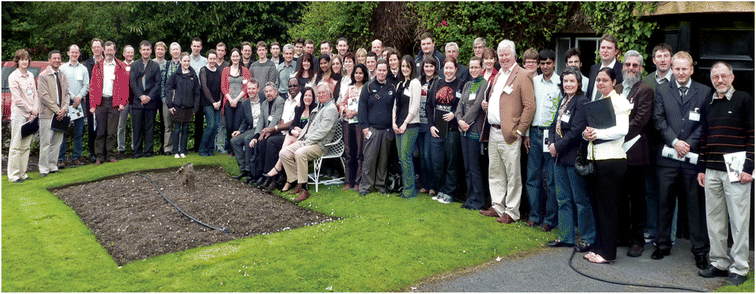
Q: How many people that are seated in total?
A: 5